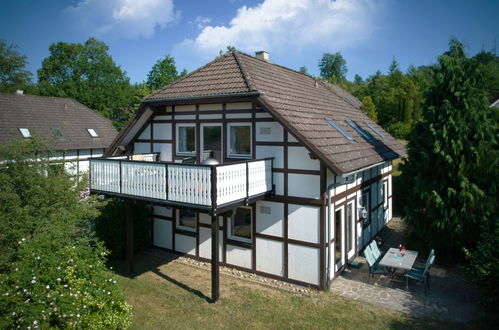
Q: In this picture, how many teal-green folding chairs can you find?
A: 4